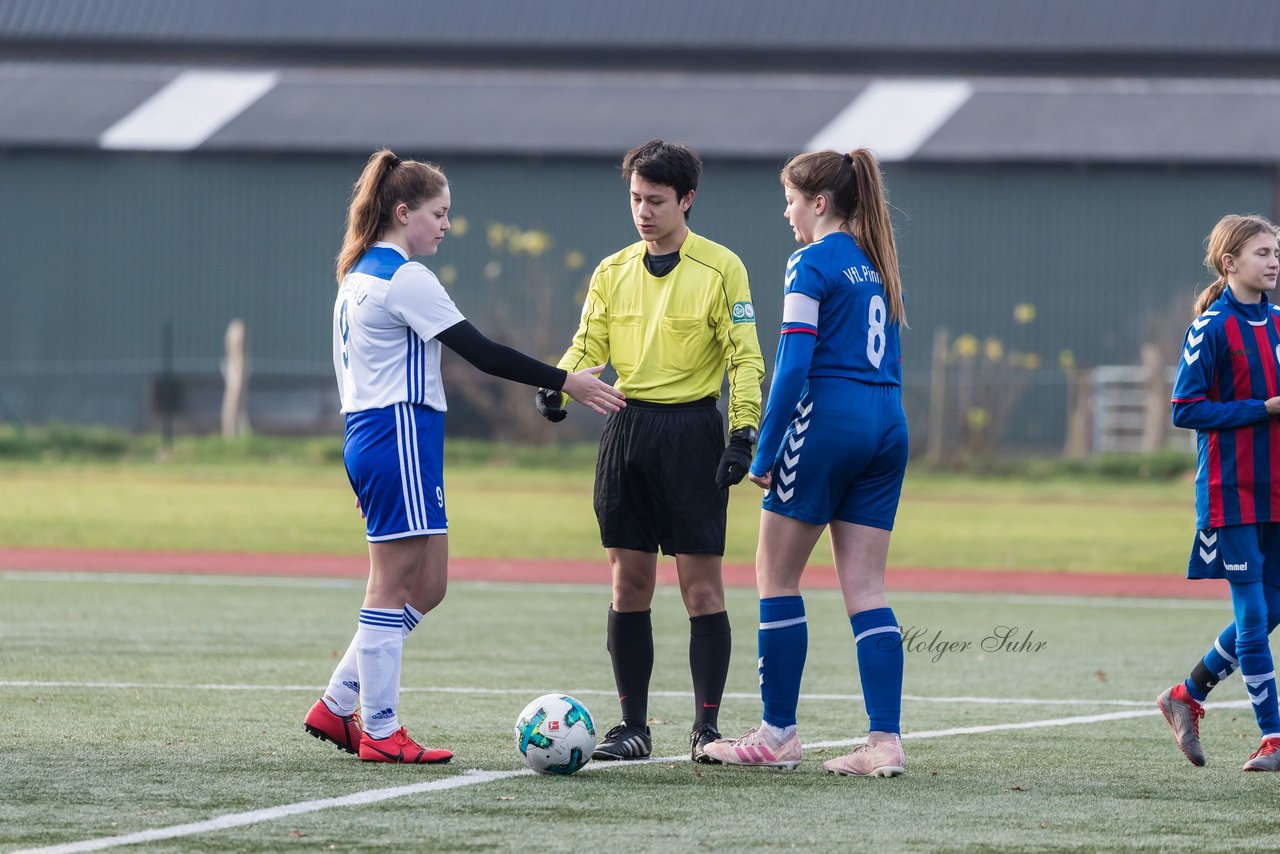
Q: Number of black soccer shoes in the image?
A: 2